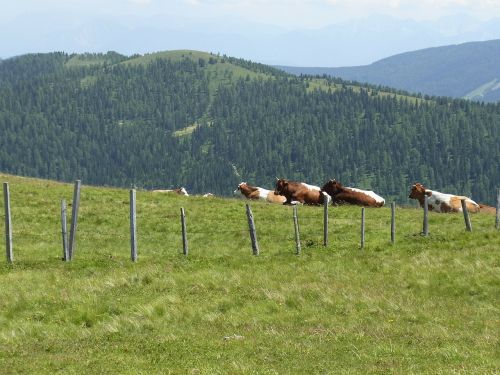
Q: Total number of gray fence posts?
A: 13